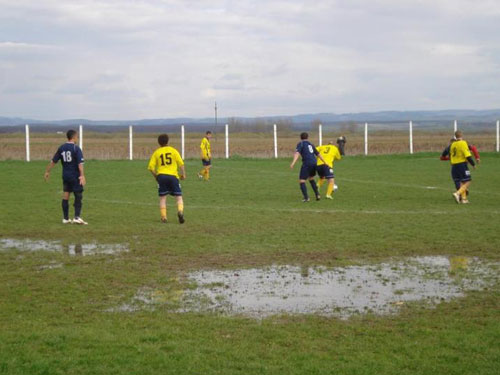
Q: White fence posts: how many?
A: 11